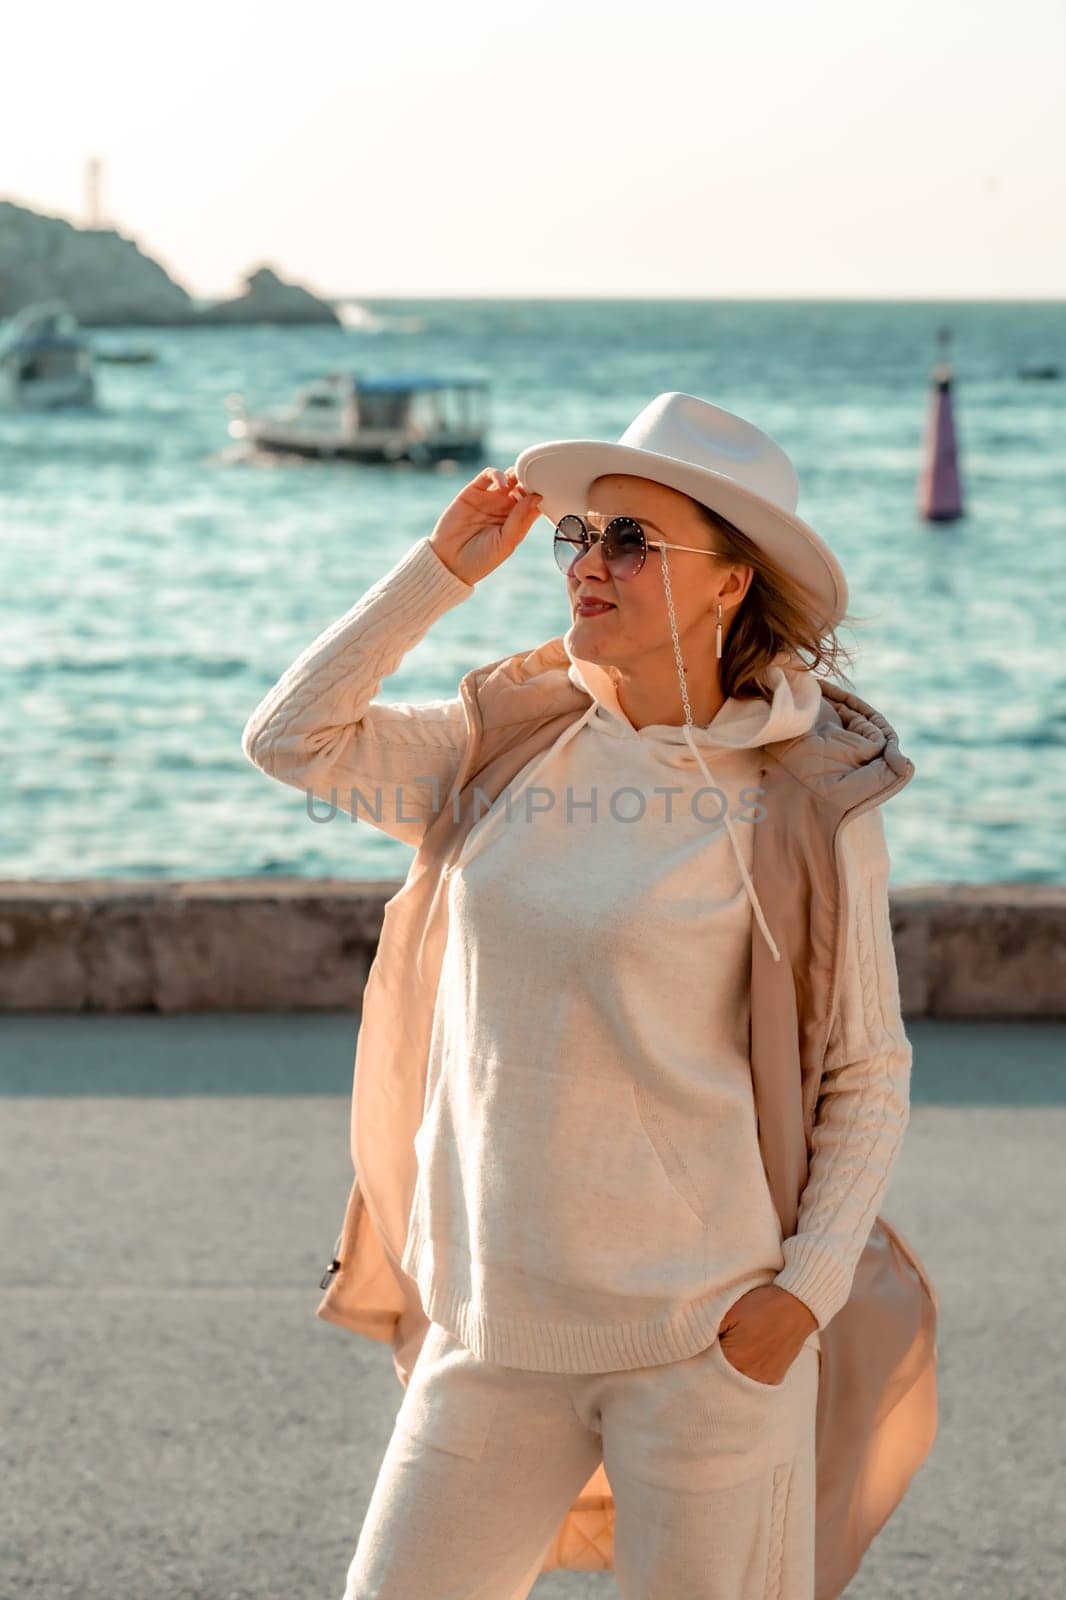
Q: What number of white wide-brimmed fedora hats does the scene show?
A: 1